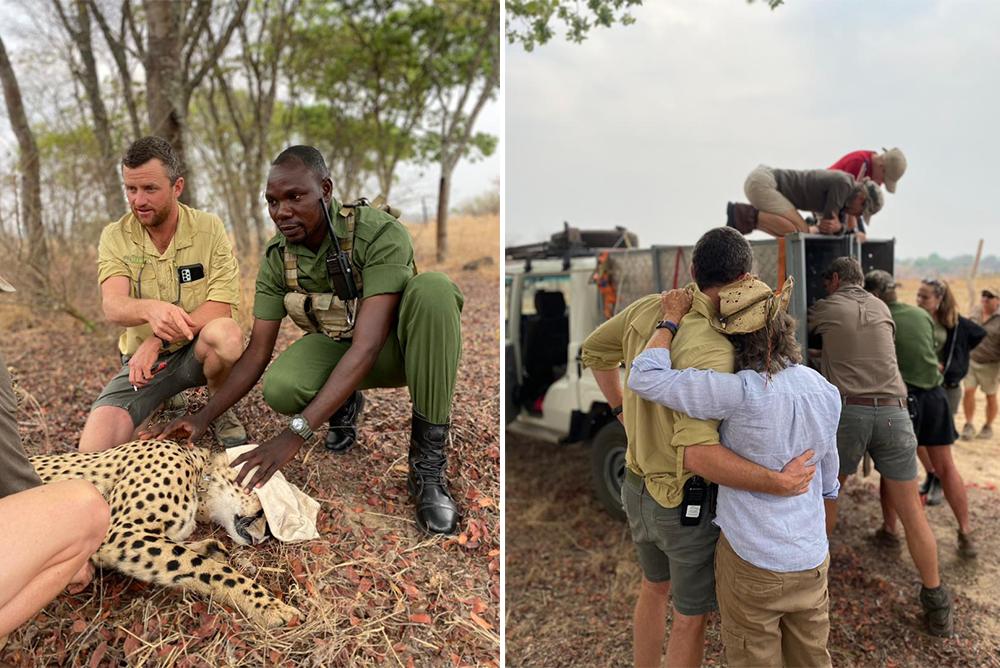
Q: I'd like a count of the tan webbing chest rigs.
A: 1